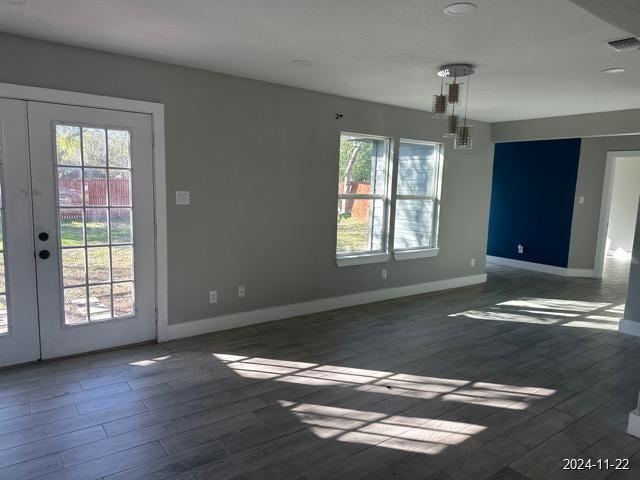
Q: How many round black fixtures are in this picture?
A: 2